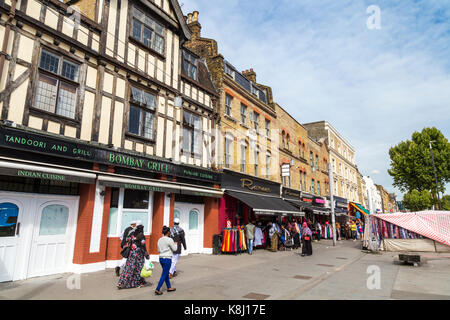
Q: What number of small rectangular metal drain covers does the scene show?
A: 4